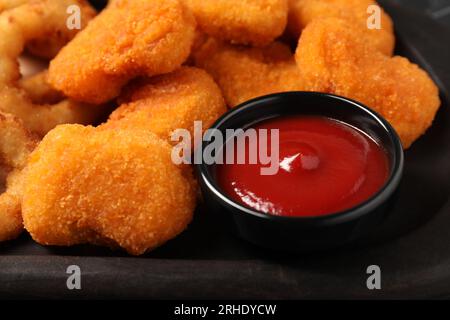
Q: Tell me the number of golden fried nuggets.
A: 7